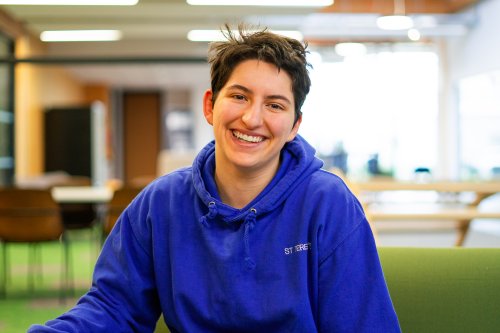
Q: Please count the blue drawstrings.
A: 2